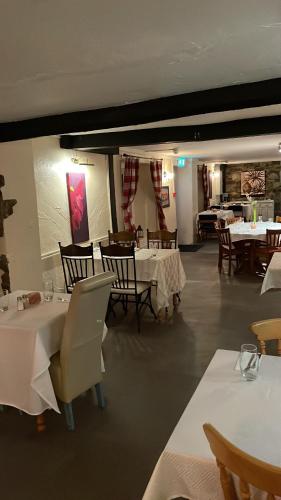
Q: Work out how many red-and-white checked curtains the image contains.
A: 3